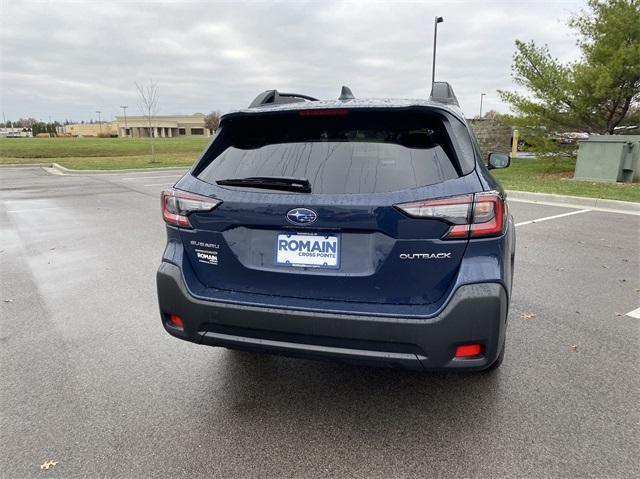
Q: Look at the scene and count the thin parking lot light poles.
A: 4